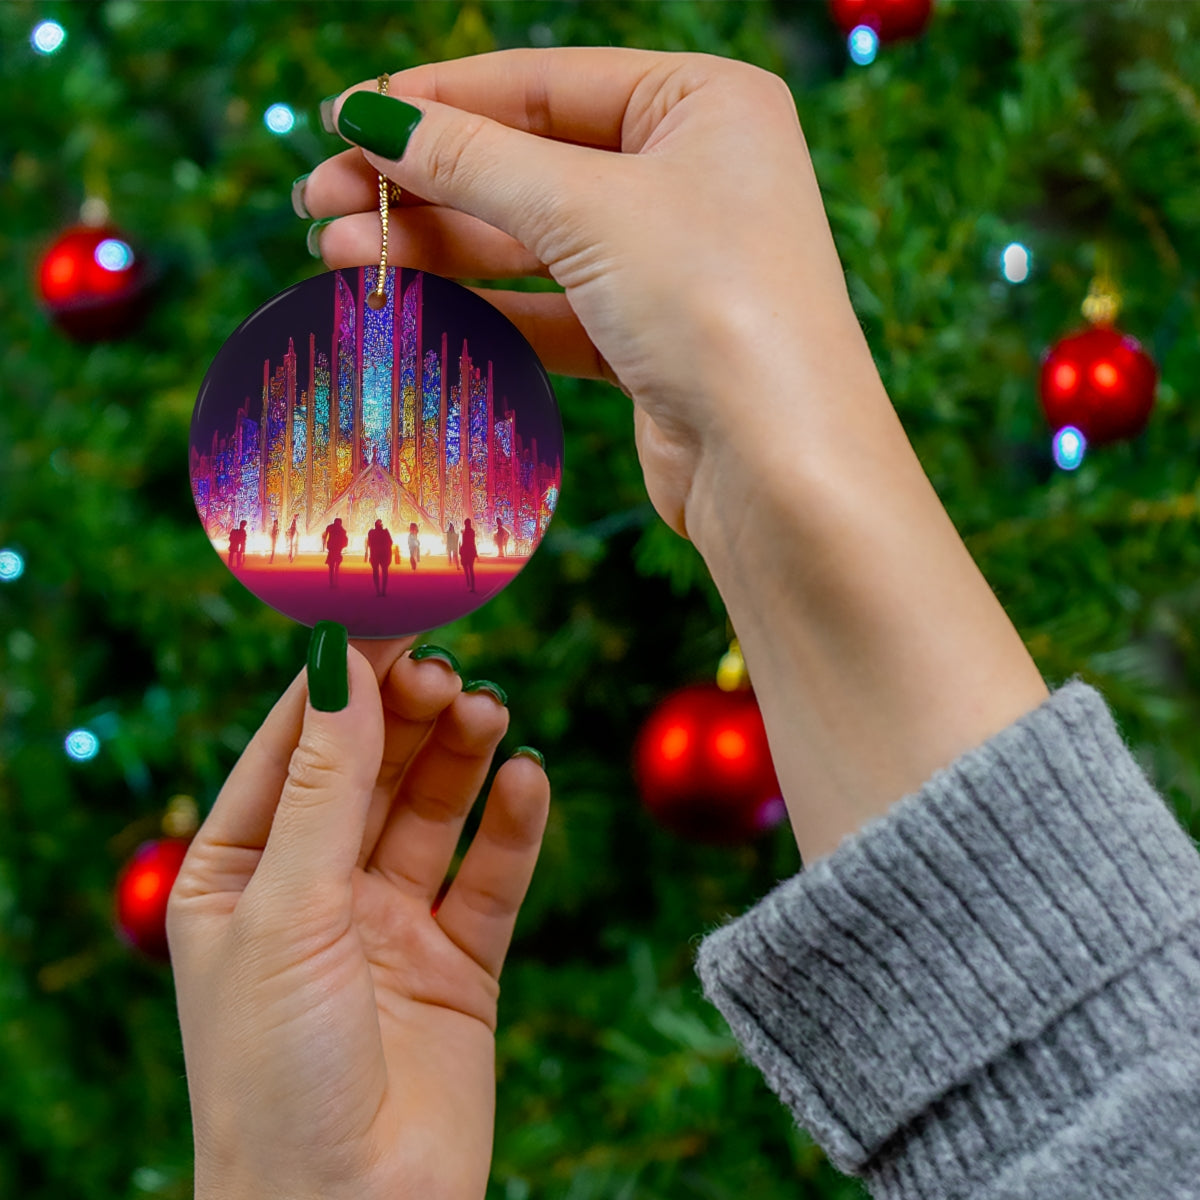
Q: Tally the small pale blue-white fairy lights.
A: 8